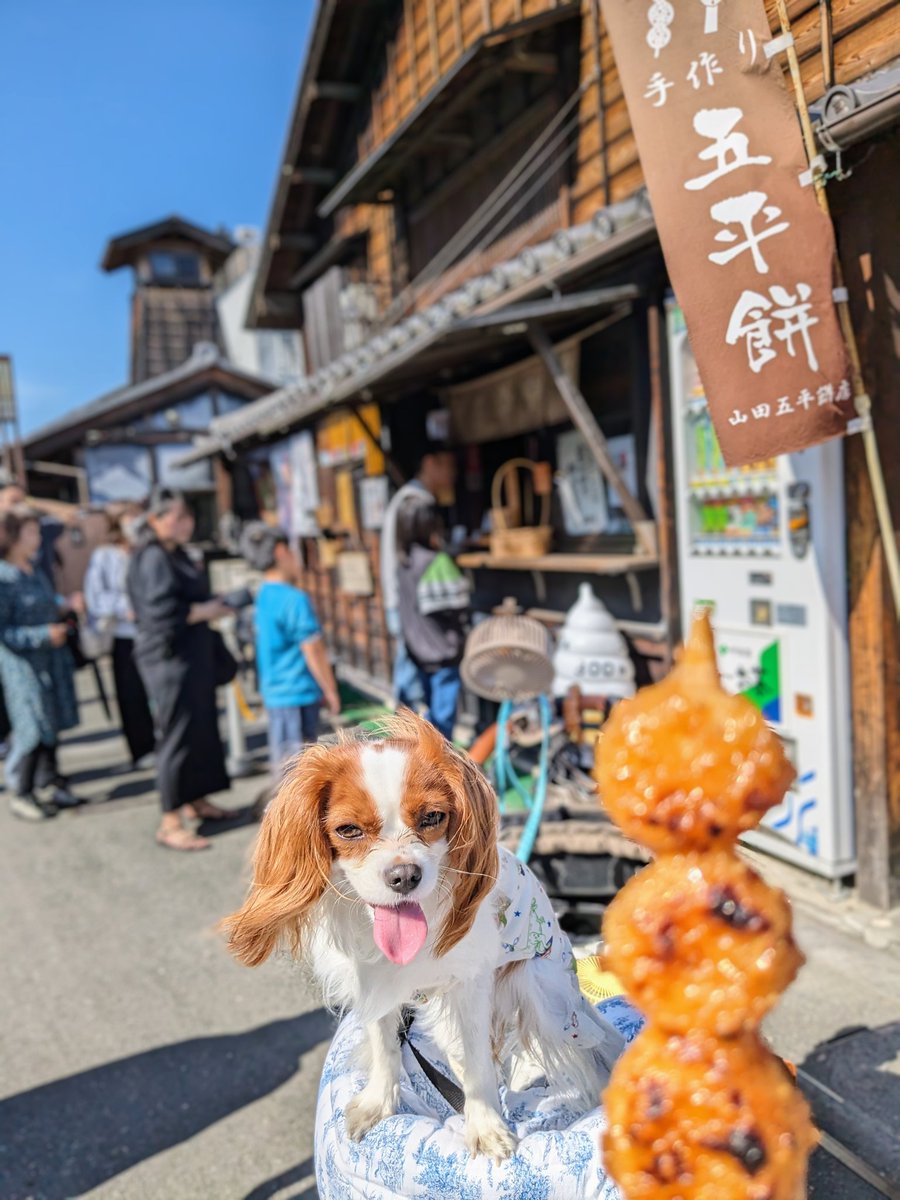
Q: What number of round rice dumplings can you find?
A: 3